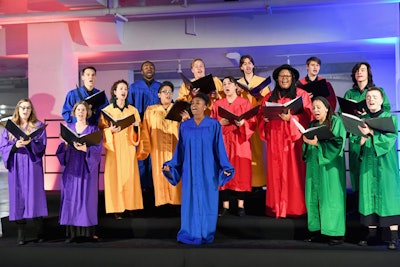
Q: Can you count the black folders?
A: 13